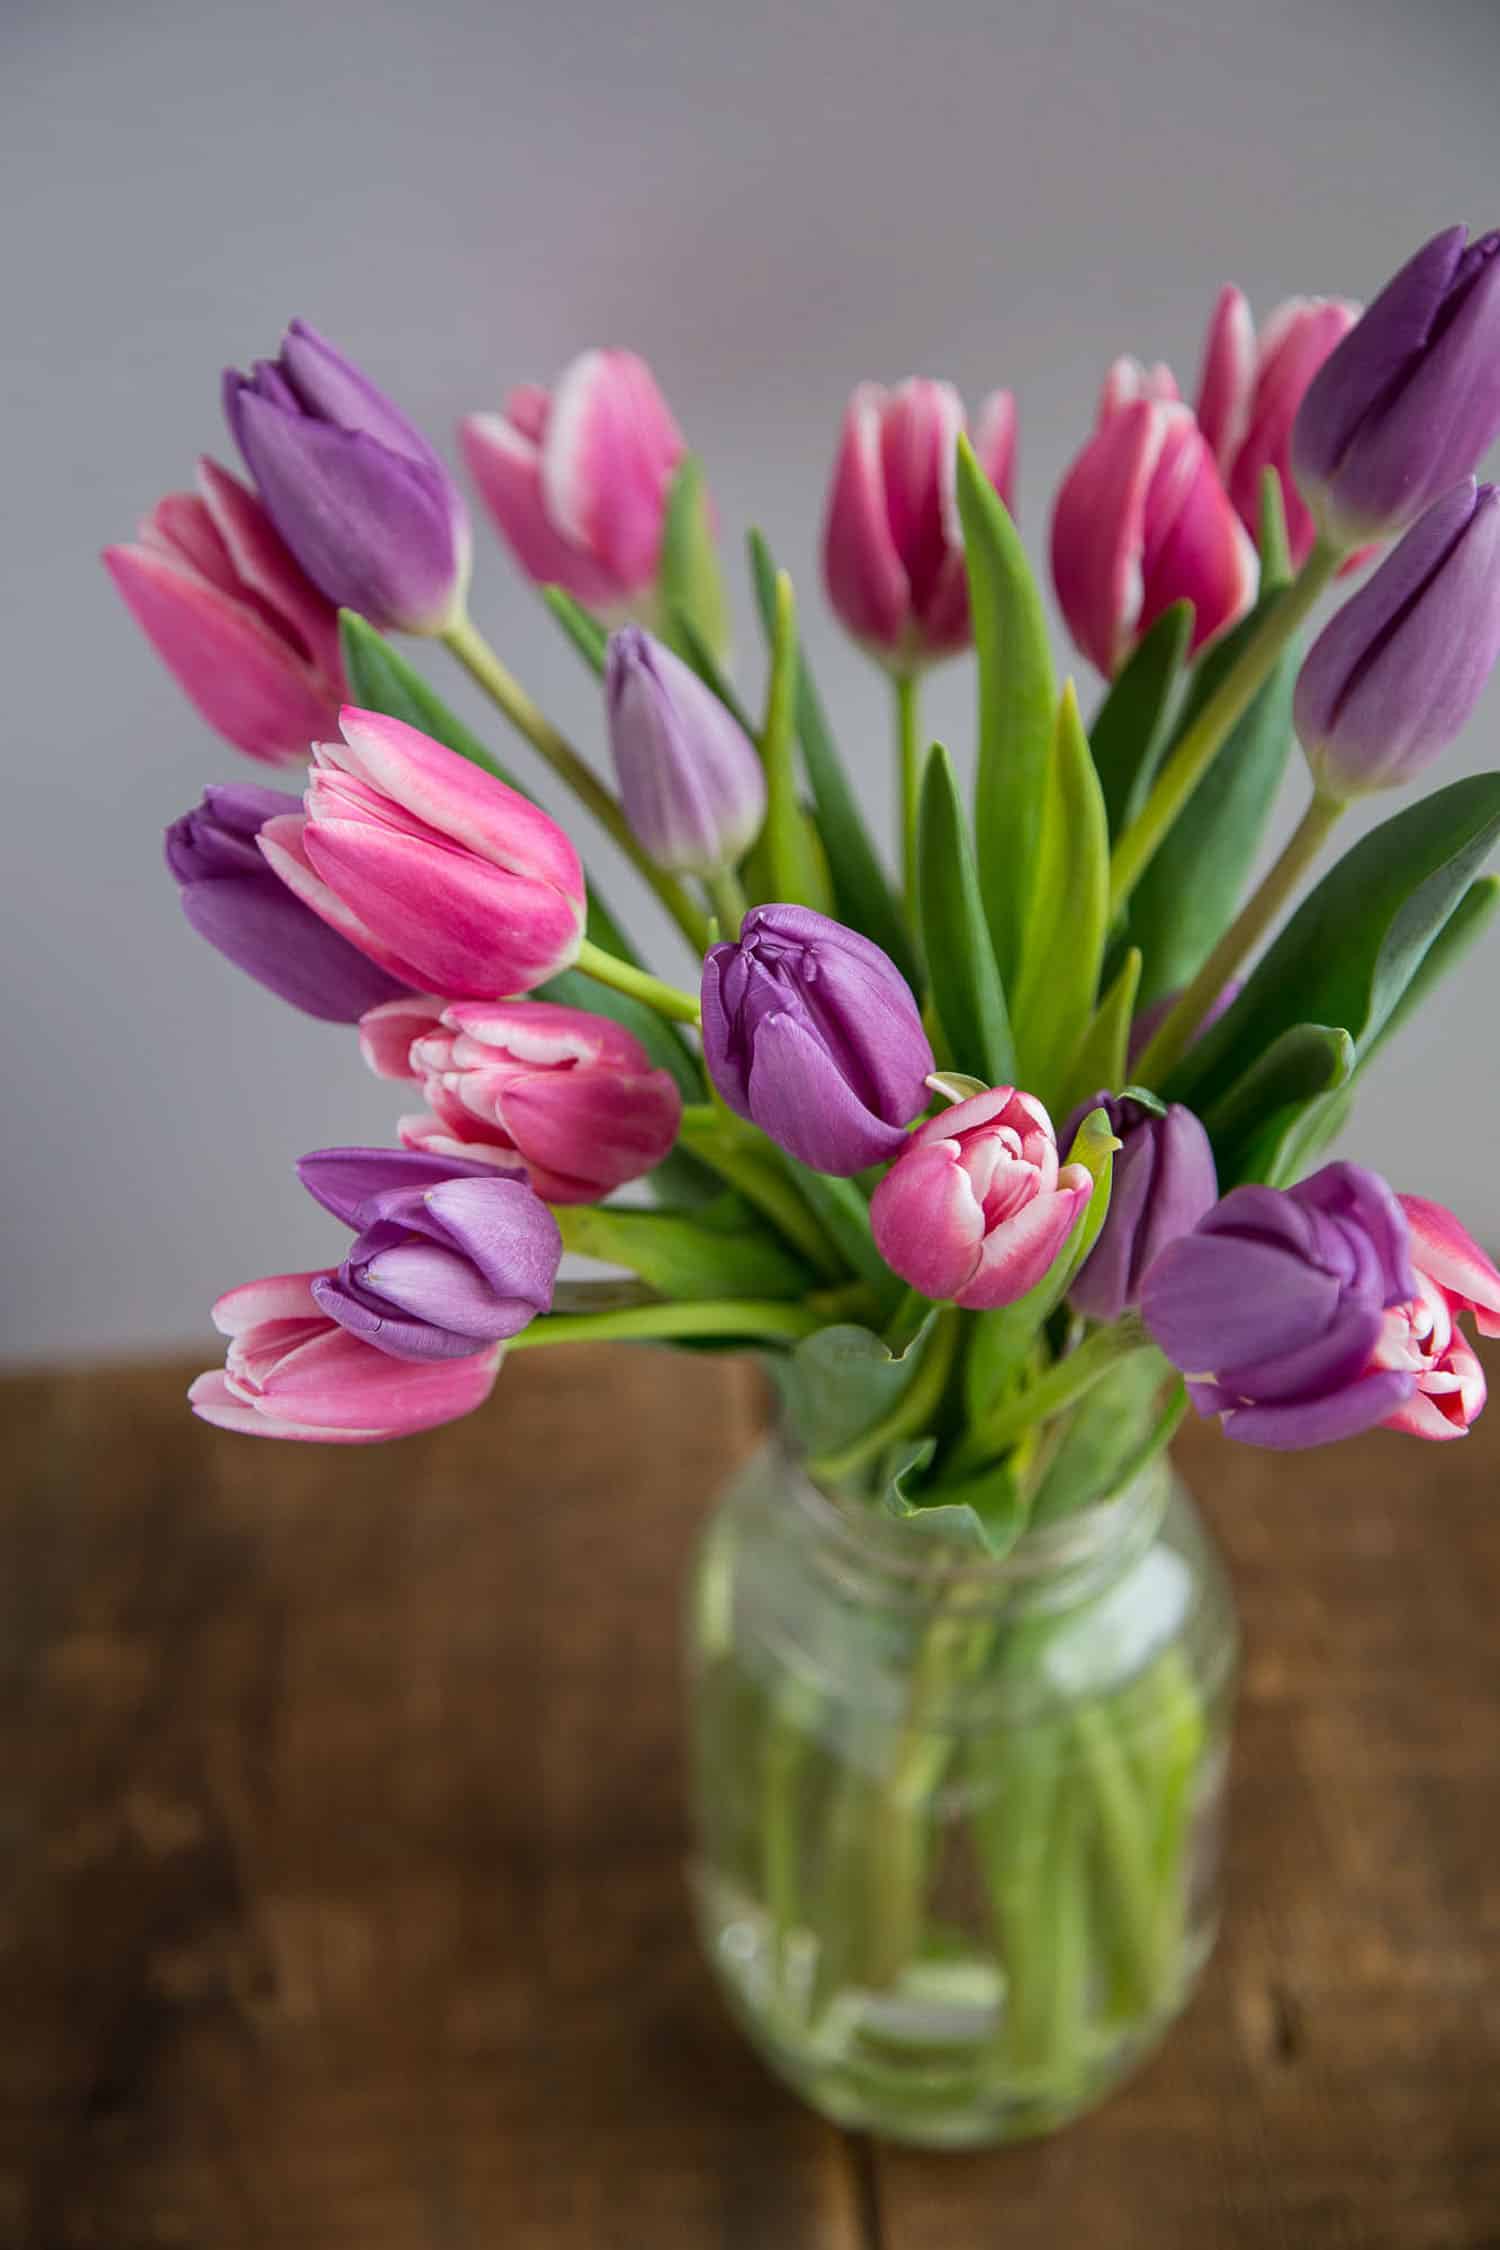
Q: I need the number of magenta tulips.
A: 10